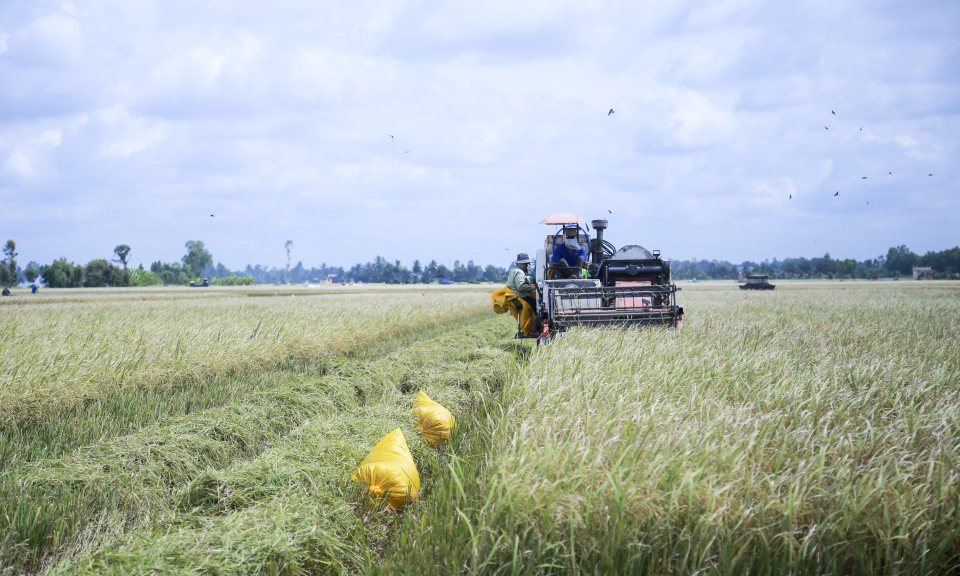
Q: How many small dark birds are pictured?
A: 15